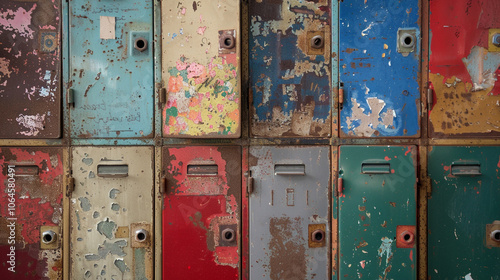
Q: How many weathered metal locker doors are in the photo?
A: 12